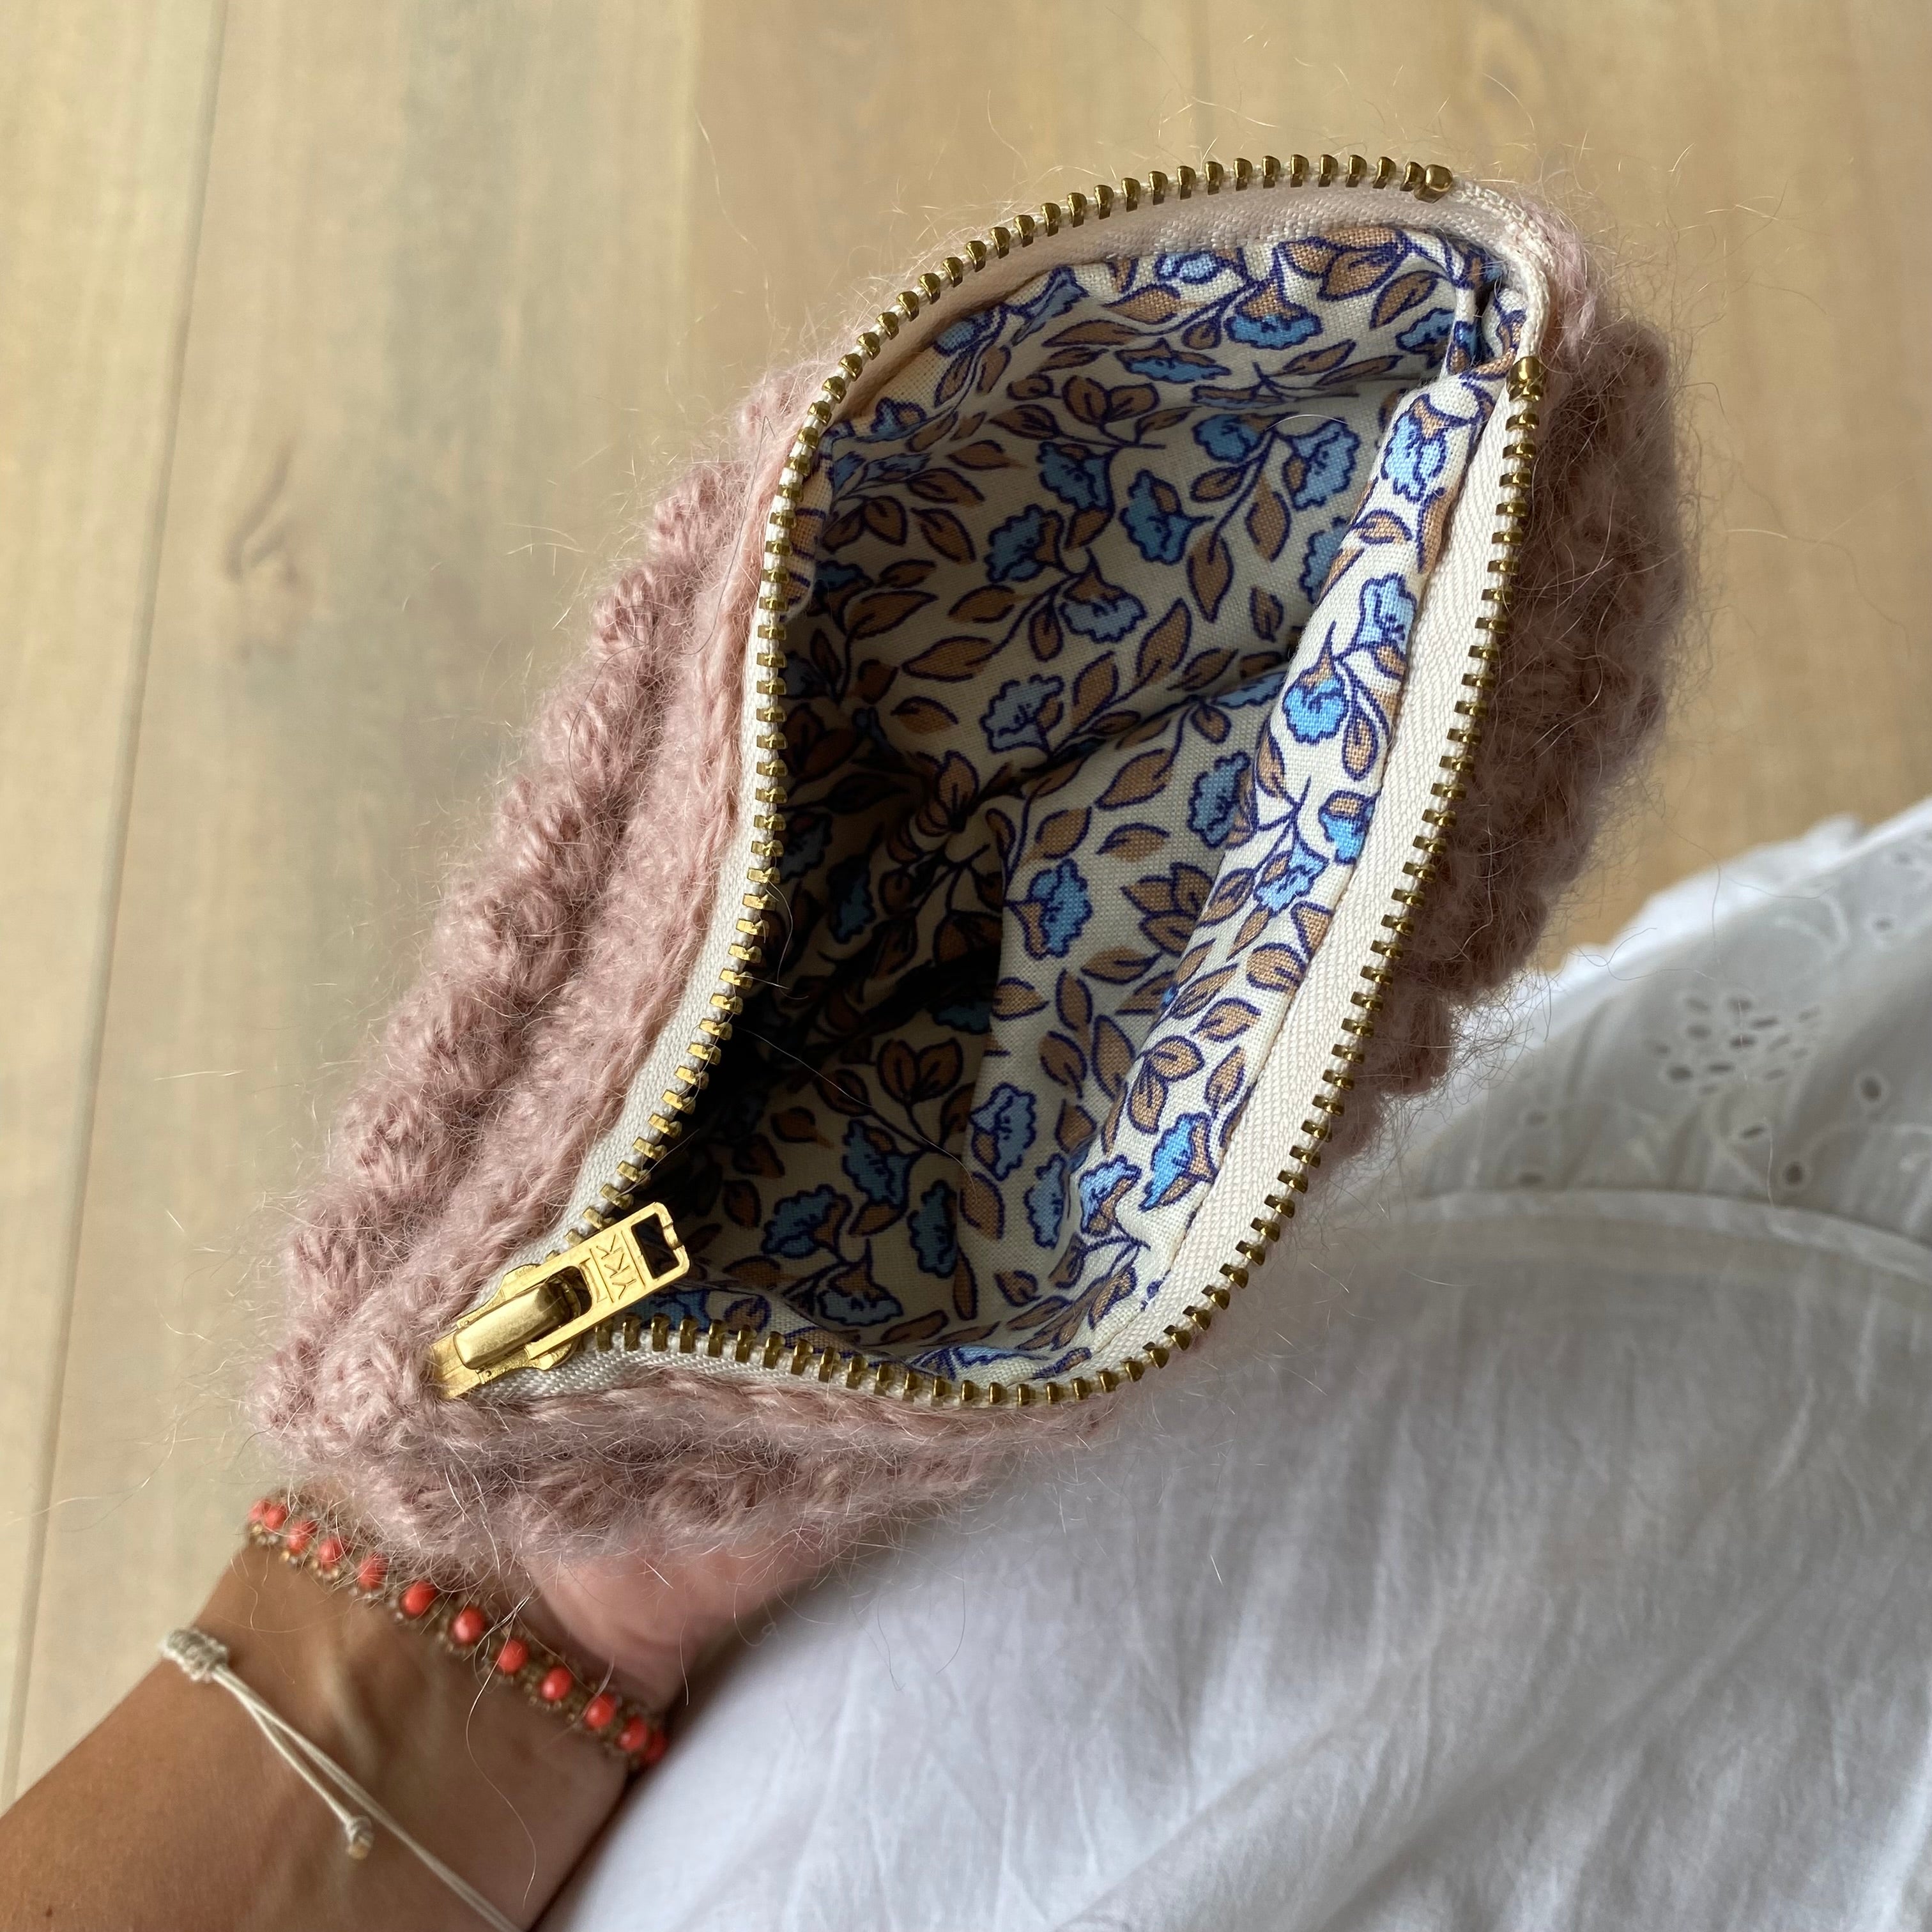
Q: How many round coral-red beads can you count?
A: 12